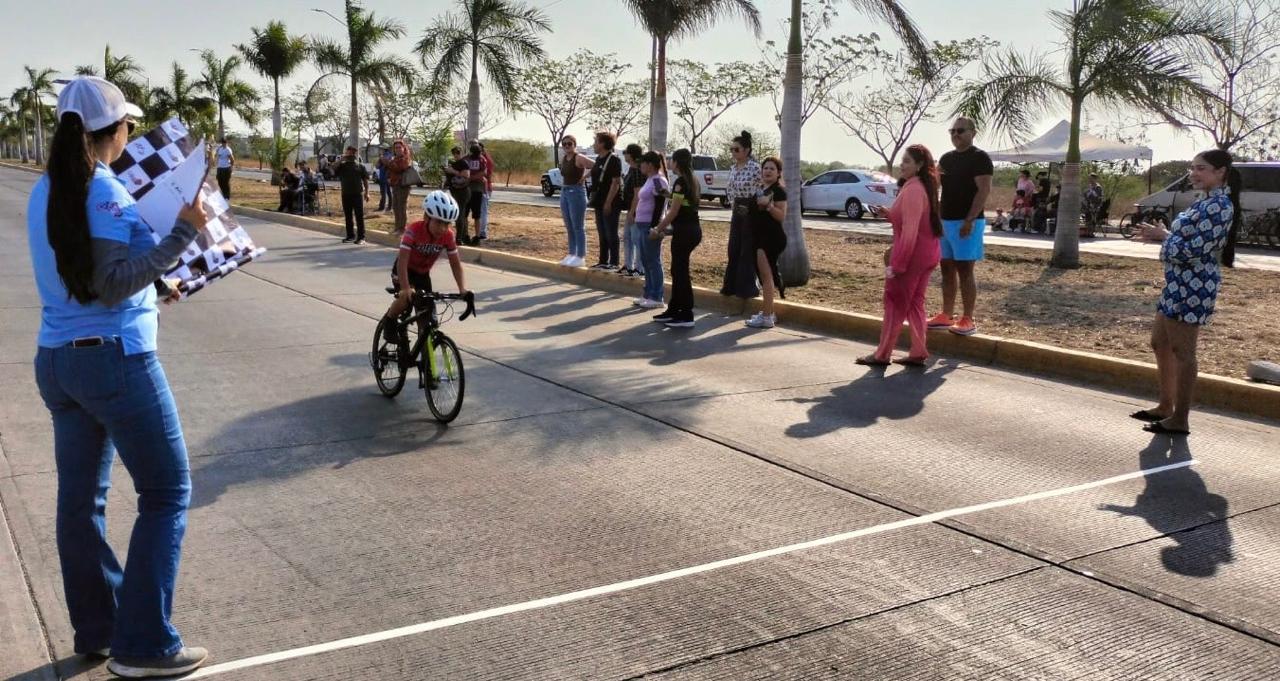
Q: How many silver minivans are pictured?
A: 1